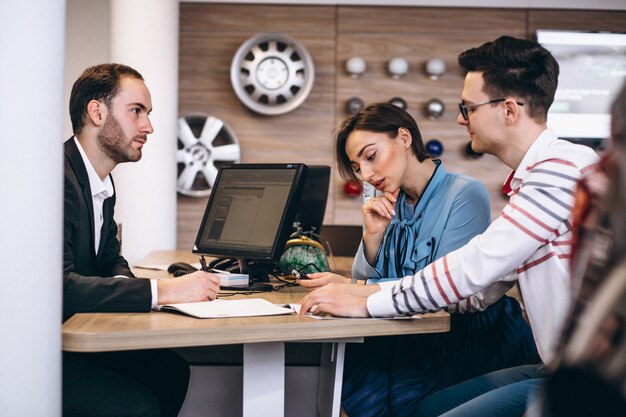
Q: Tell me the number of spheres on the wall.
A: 9